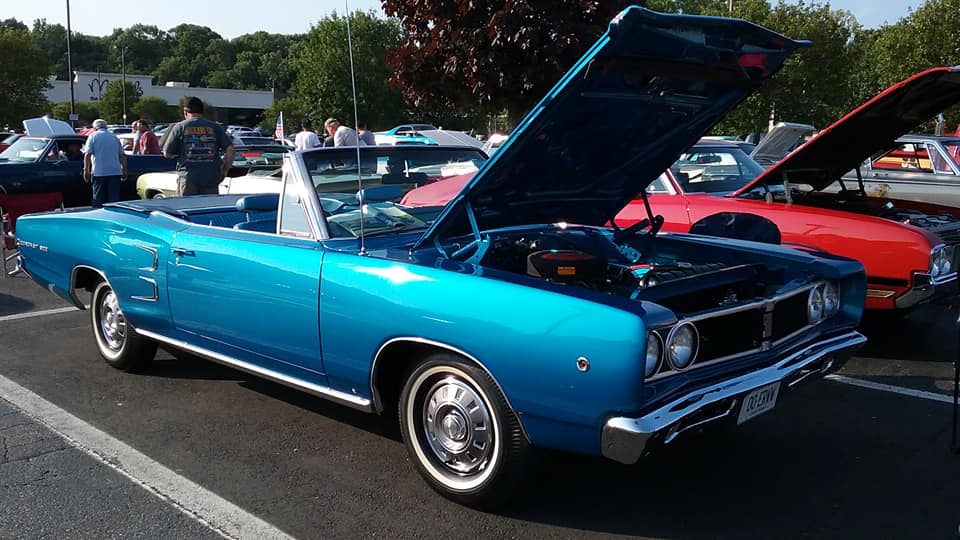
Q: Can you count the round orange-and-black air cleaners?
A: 1